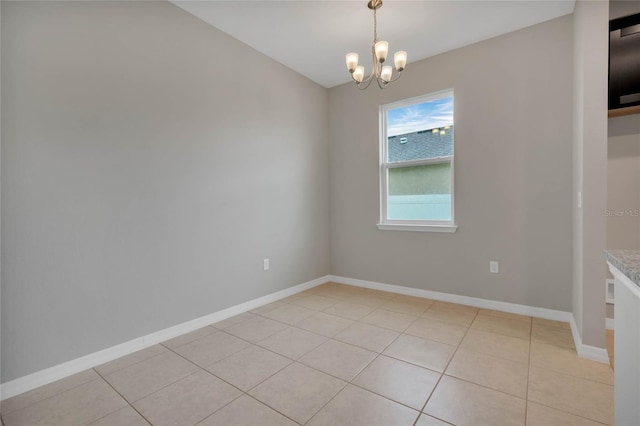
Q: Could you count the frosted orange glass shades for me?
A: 0